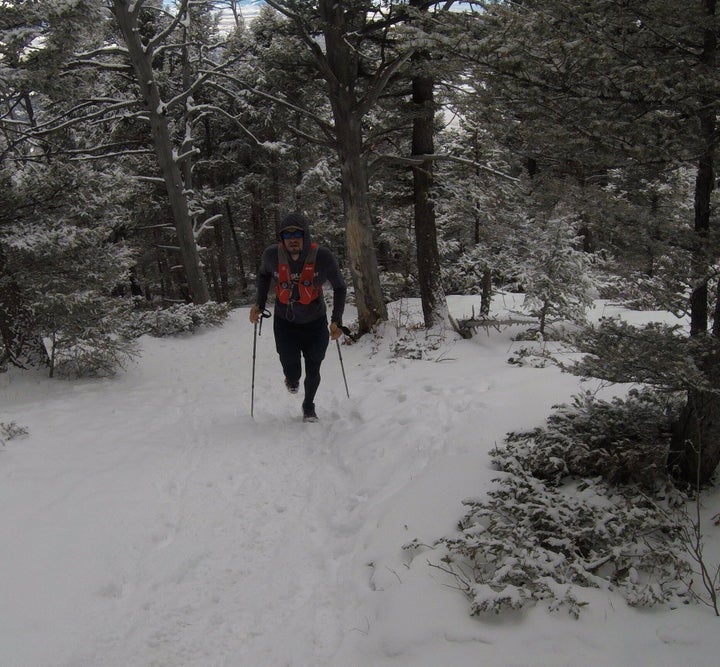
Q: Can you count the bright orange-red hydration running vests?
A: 1